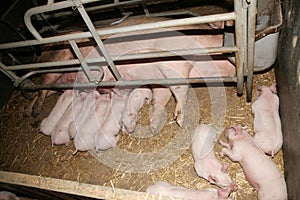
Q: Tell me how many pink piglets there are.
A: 10